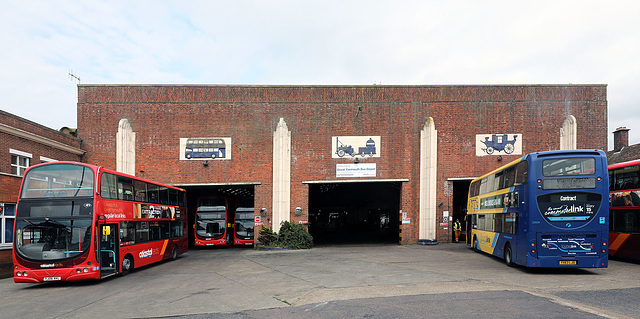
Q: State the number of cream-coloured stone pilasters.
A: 4